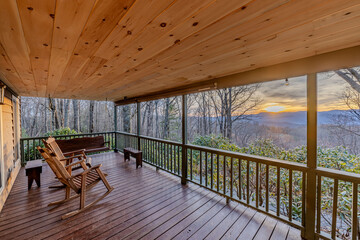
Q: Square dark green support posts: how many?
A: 4